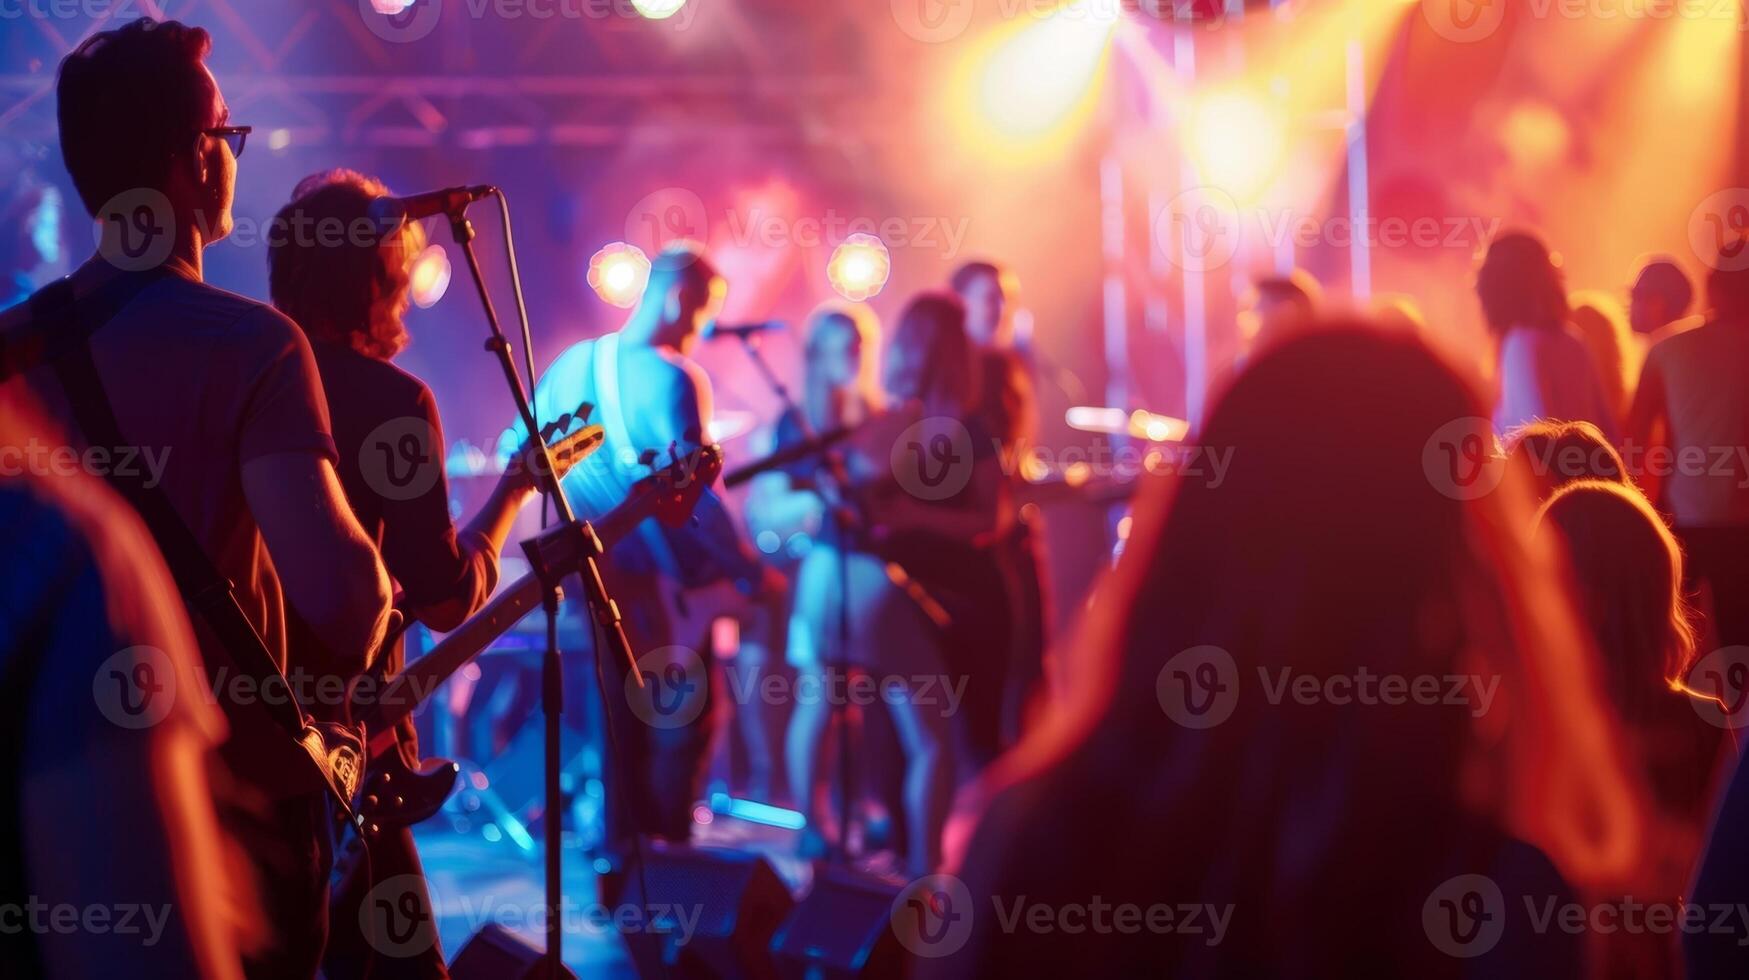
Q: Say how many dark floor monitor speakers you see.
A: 3